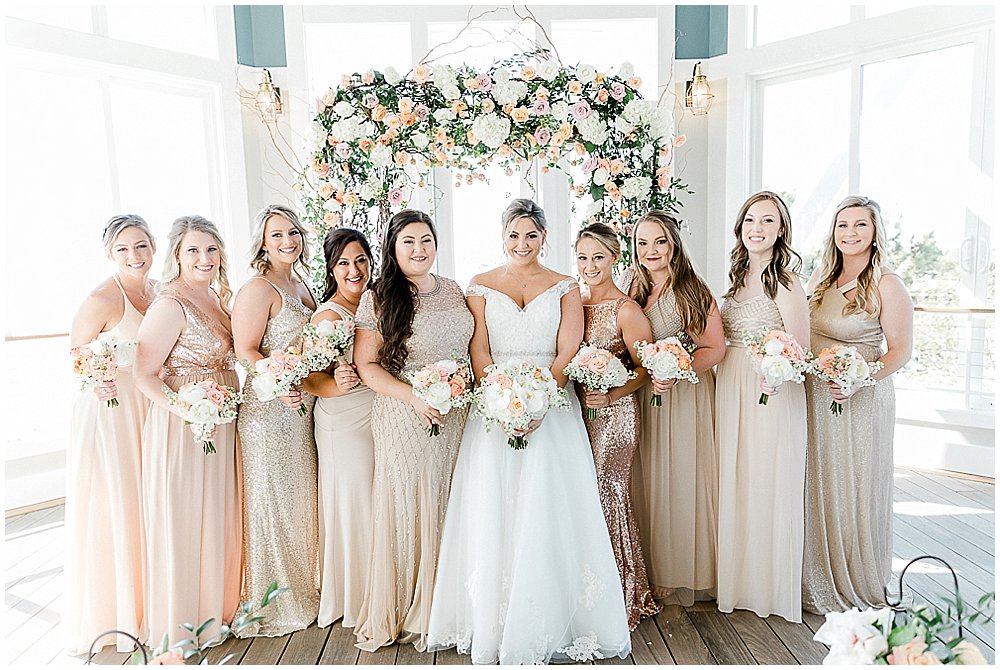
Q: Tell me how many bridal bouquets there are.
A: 10